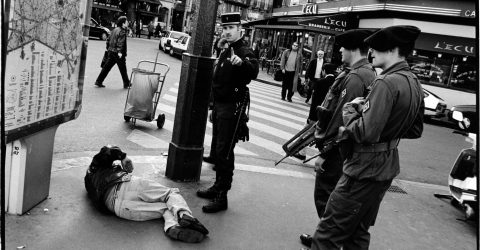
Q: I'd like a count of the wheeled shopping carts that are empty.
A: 1